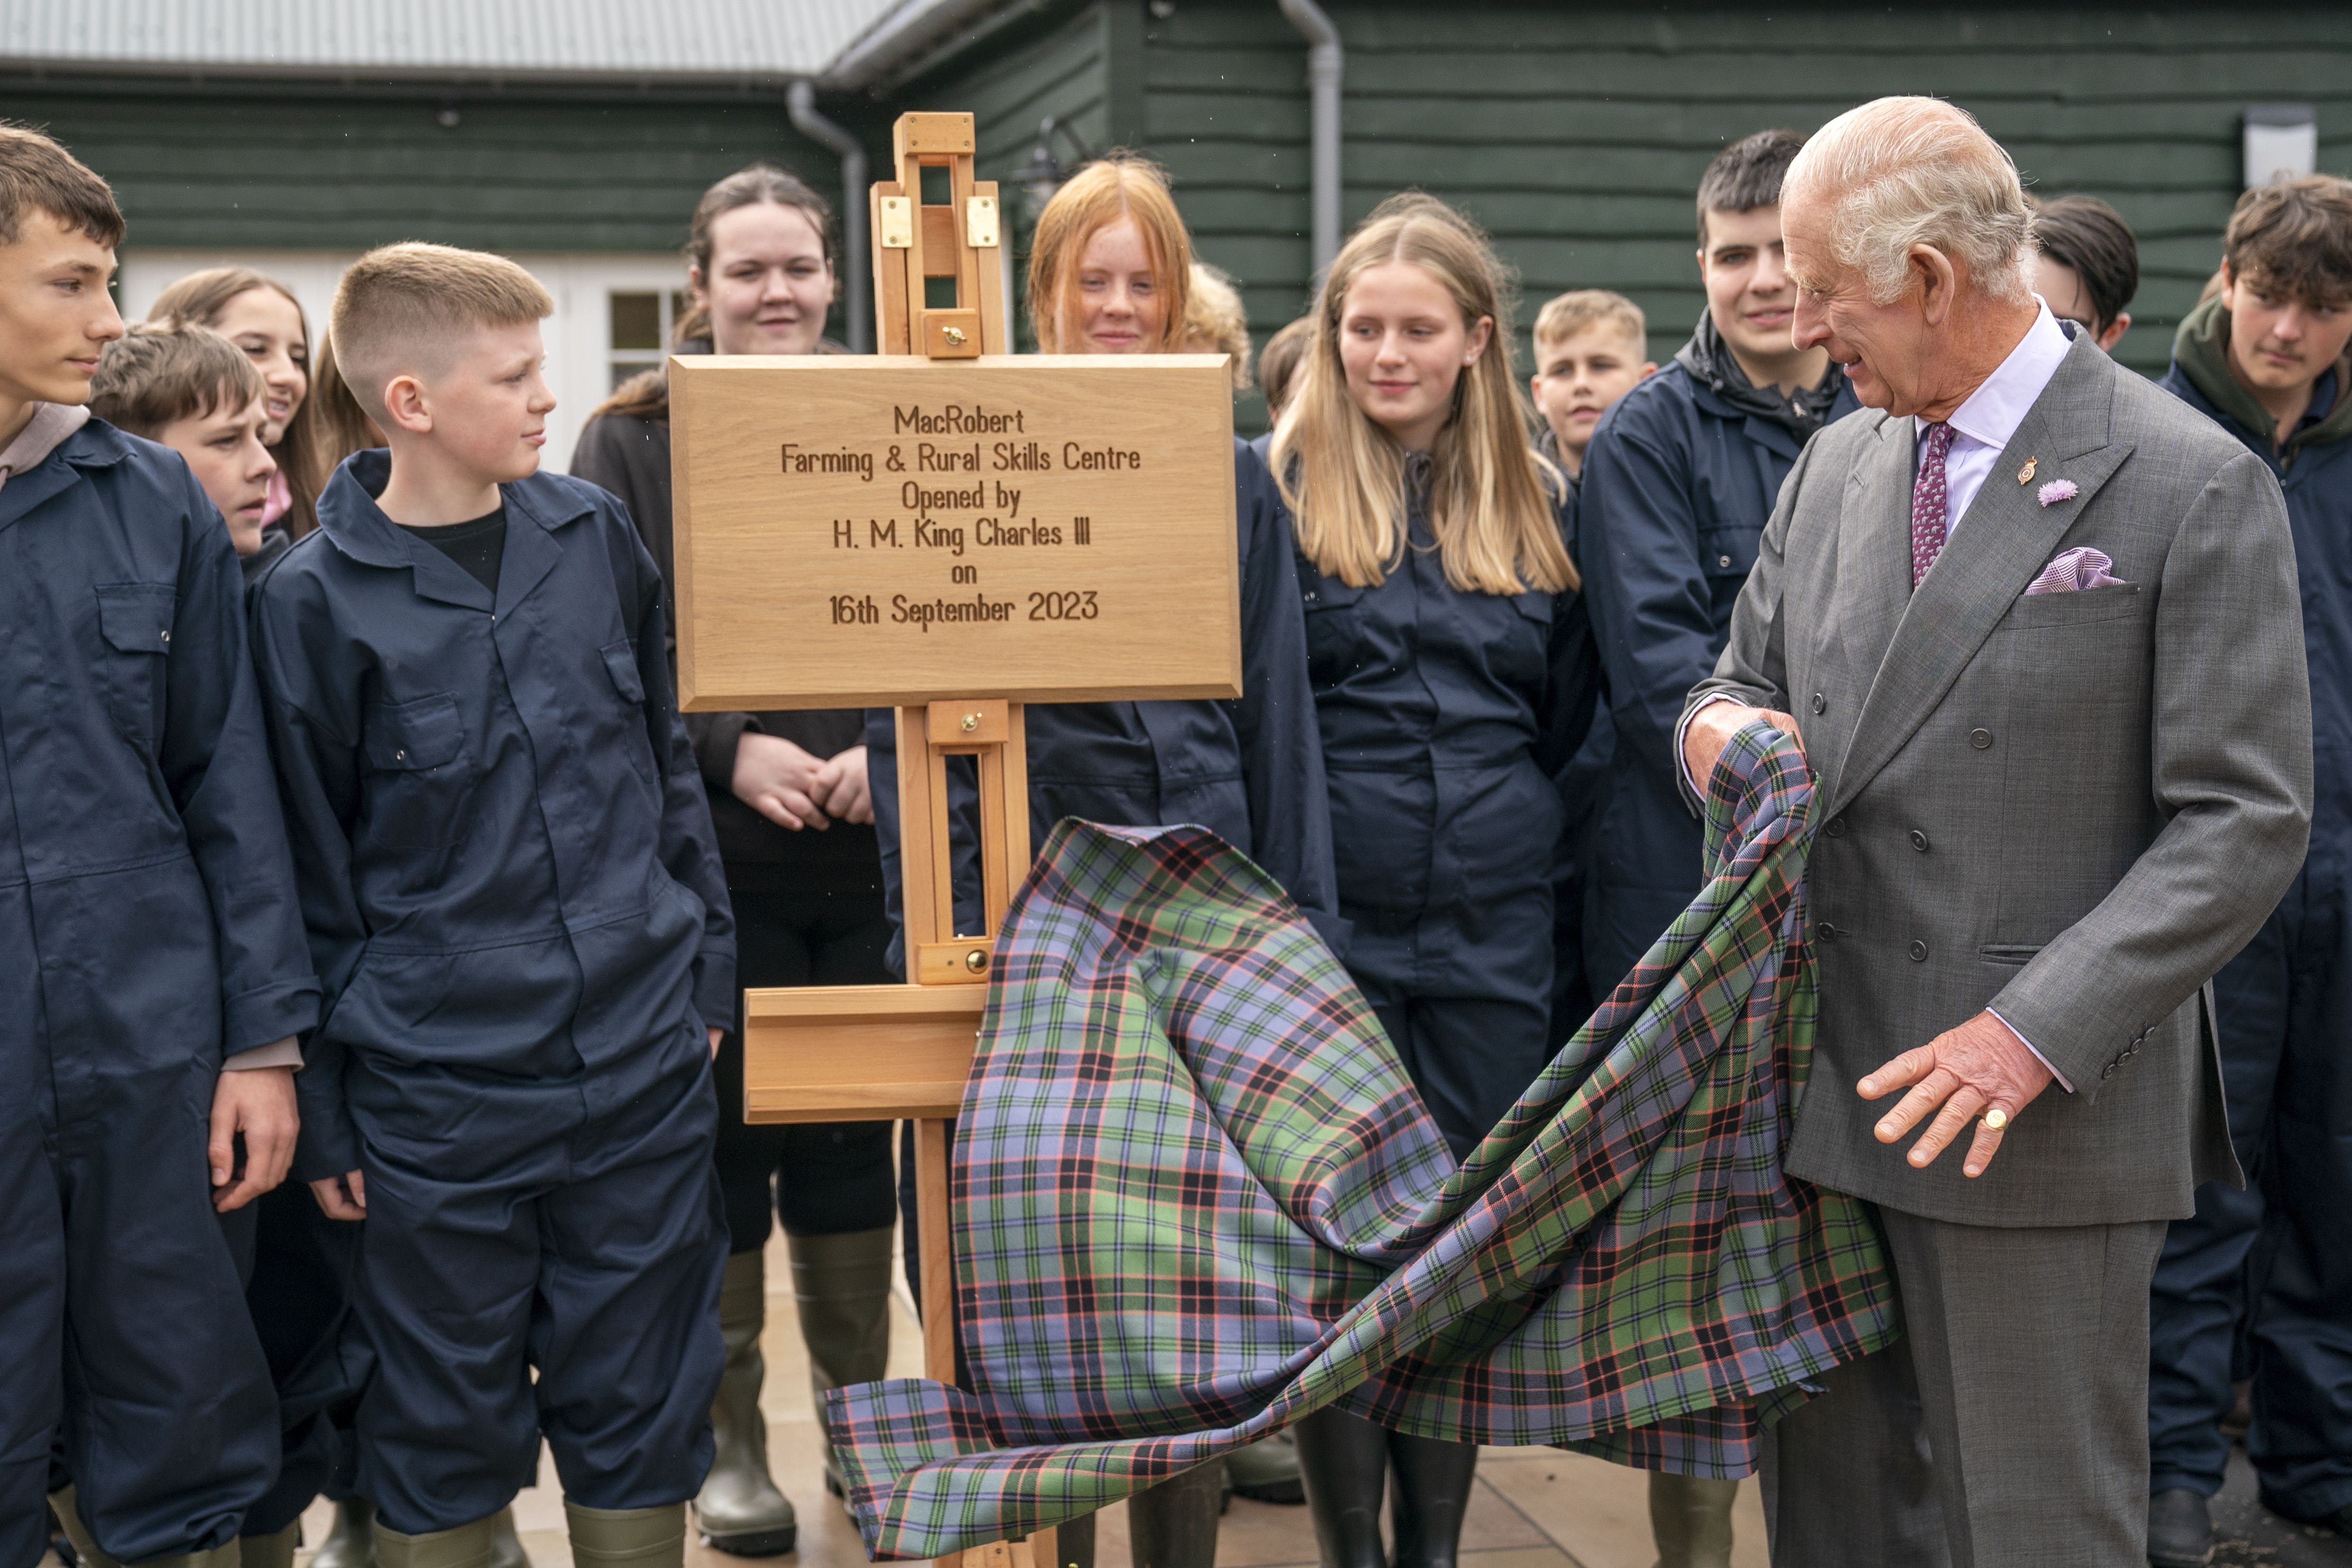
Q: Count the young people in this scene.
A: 14